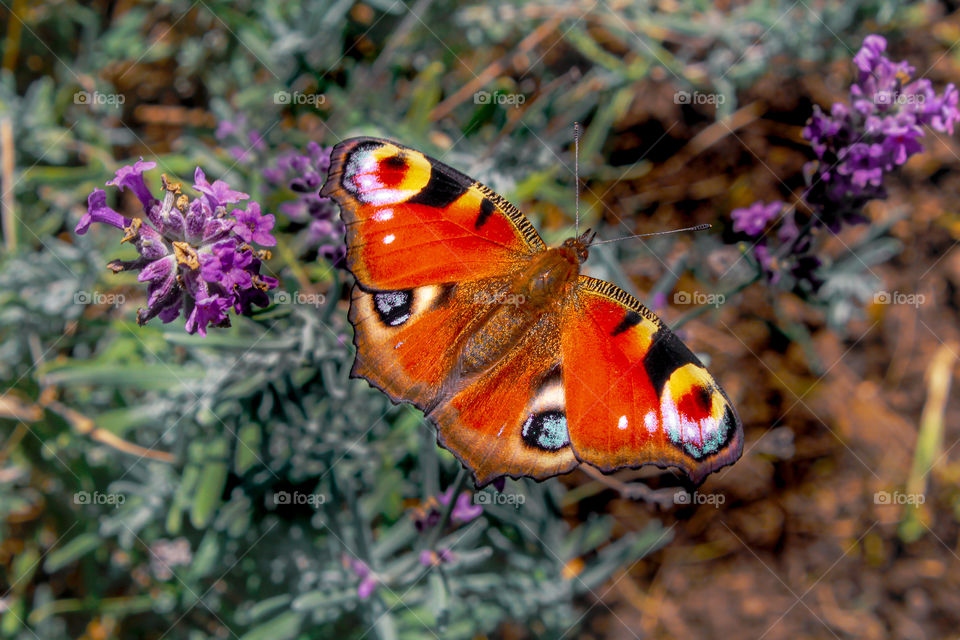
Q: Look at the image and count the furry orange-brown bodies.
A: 1